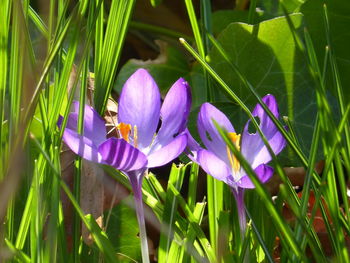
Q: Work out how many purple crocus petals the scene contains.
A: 12